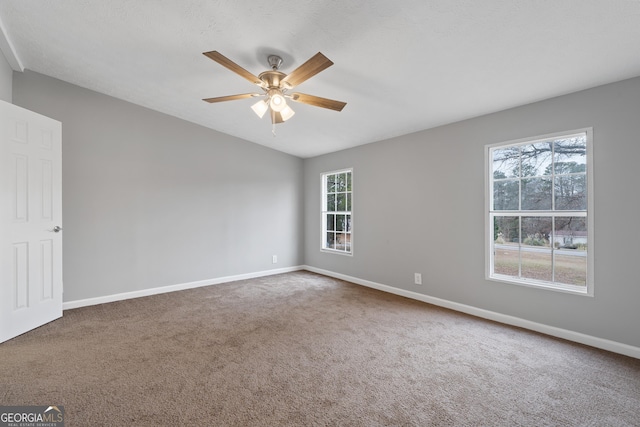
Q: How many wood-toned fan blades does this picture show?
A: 5